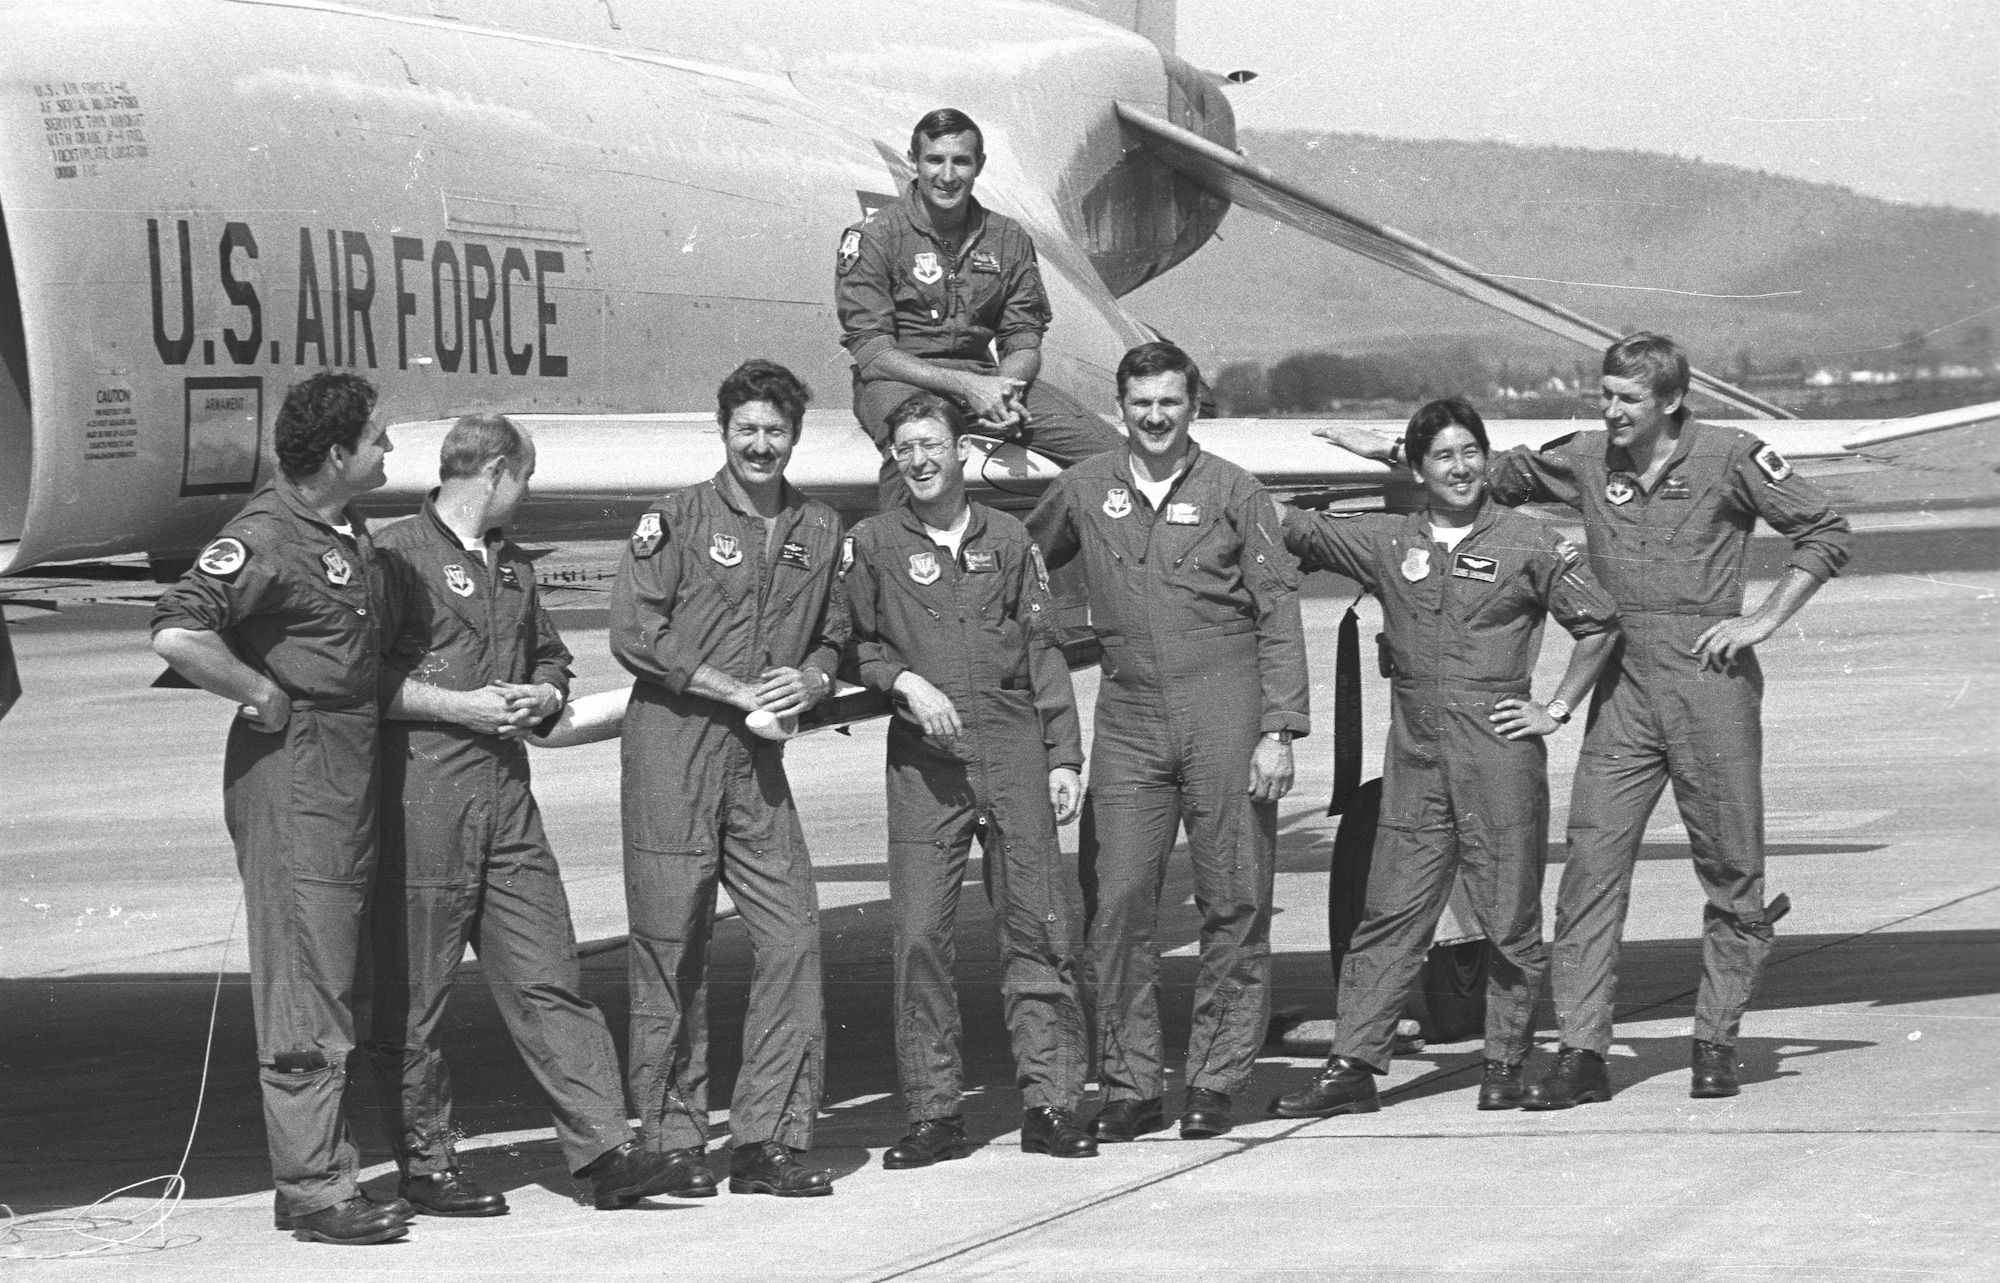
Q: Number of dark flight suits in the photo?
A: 8